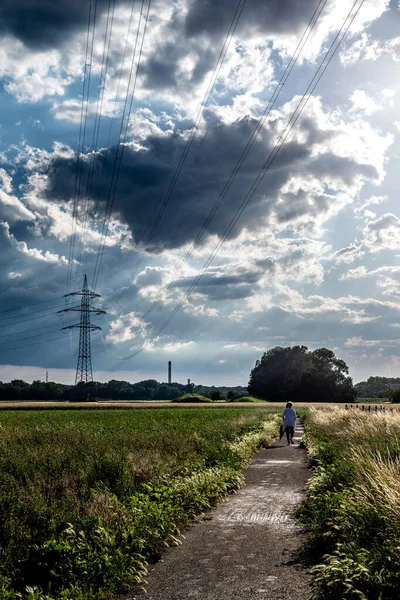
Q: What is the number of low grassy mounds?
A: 2